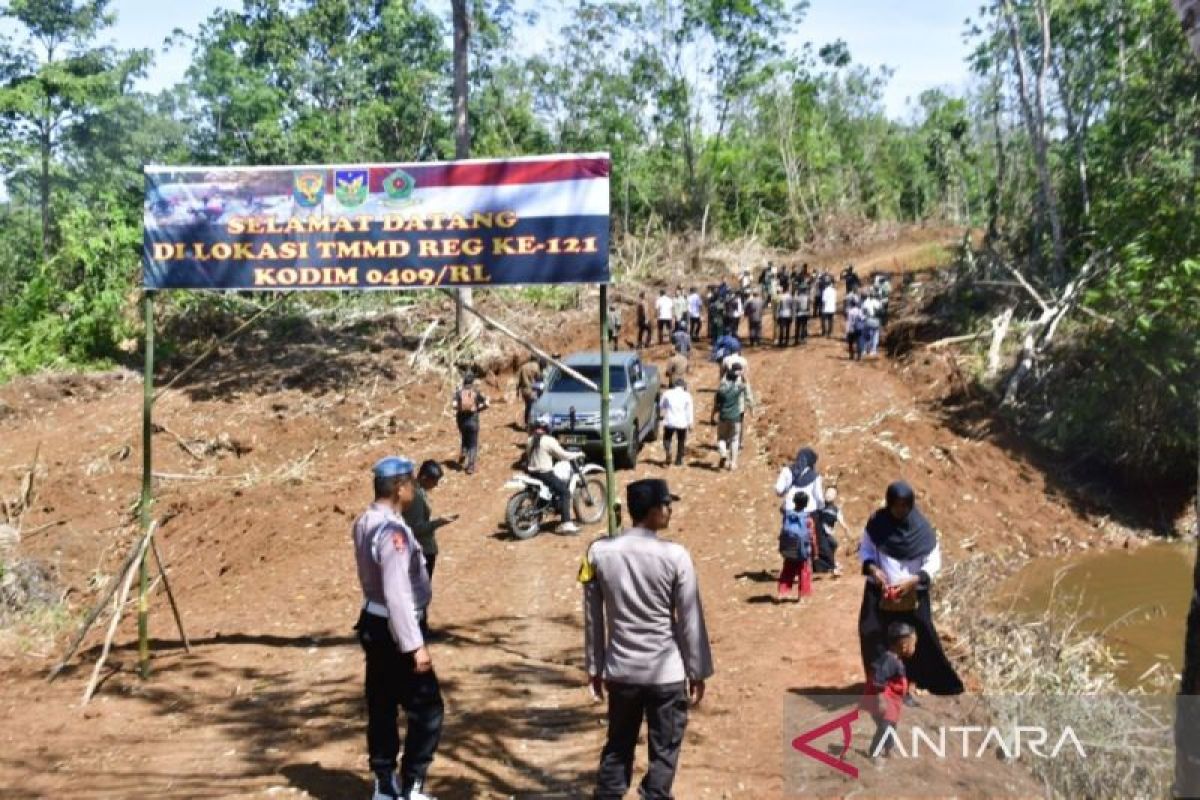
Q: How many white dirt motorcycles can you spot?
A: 1